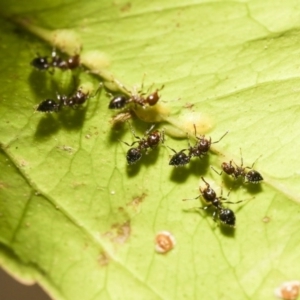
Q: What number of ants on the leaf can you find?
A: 7